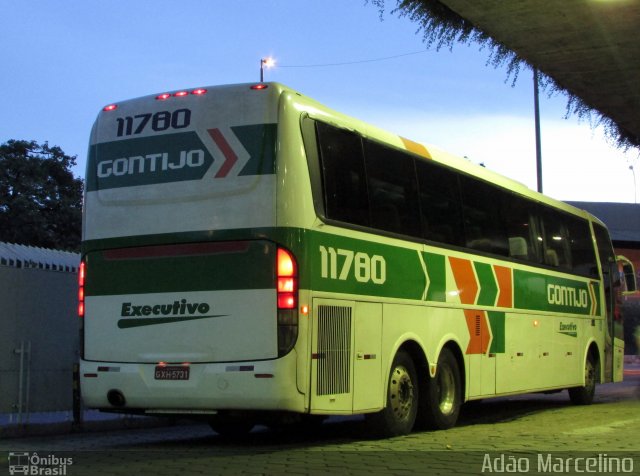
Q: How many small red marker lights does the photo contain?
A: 5